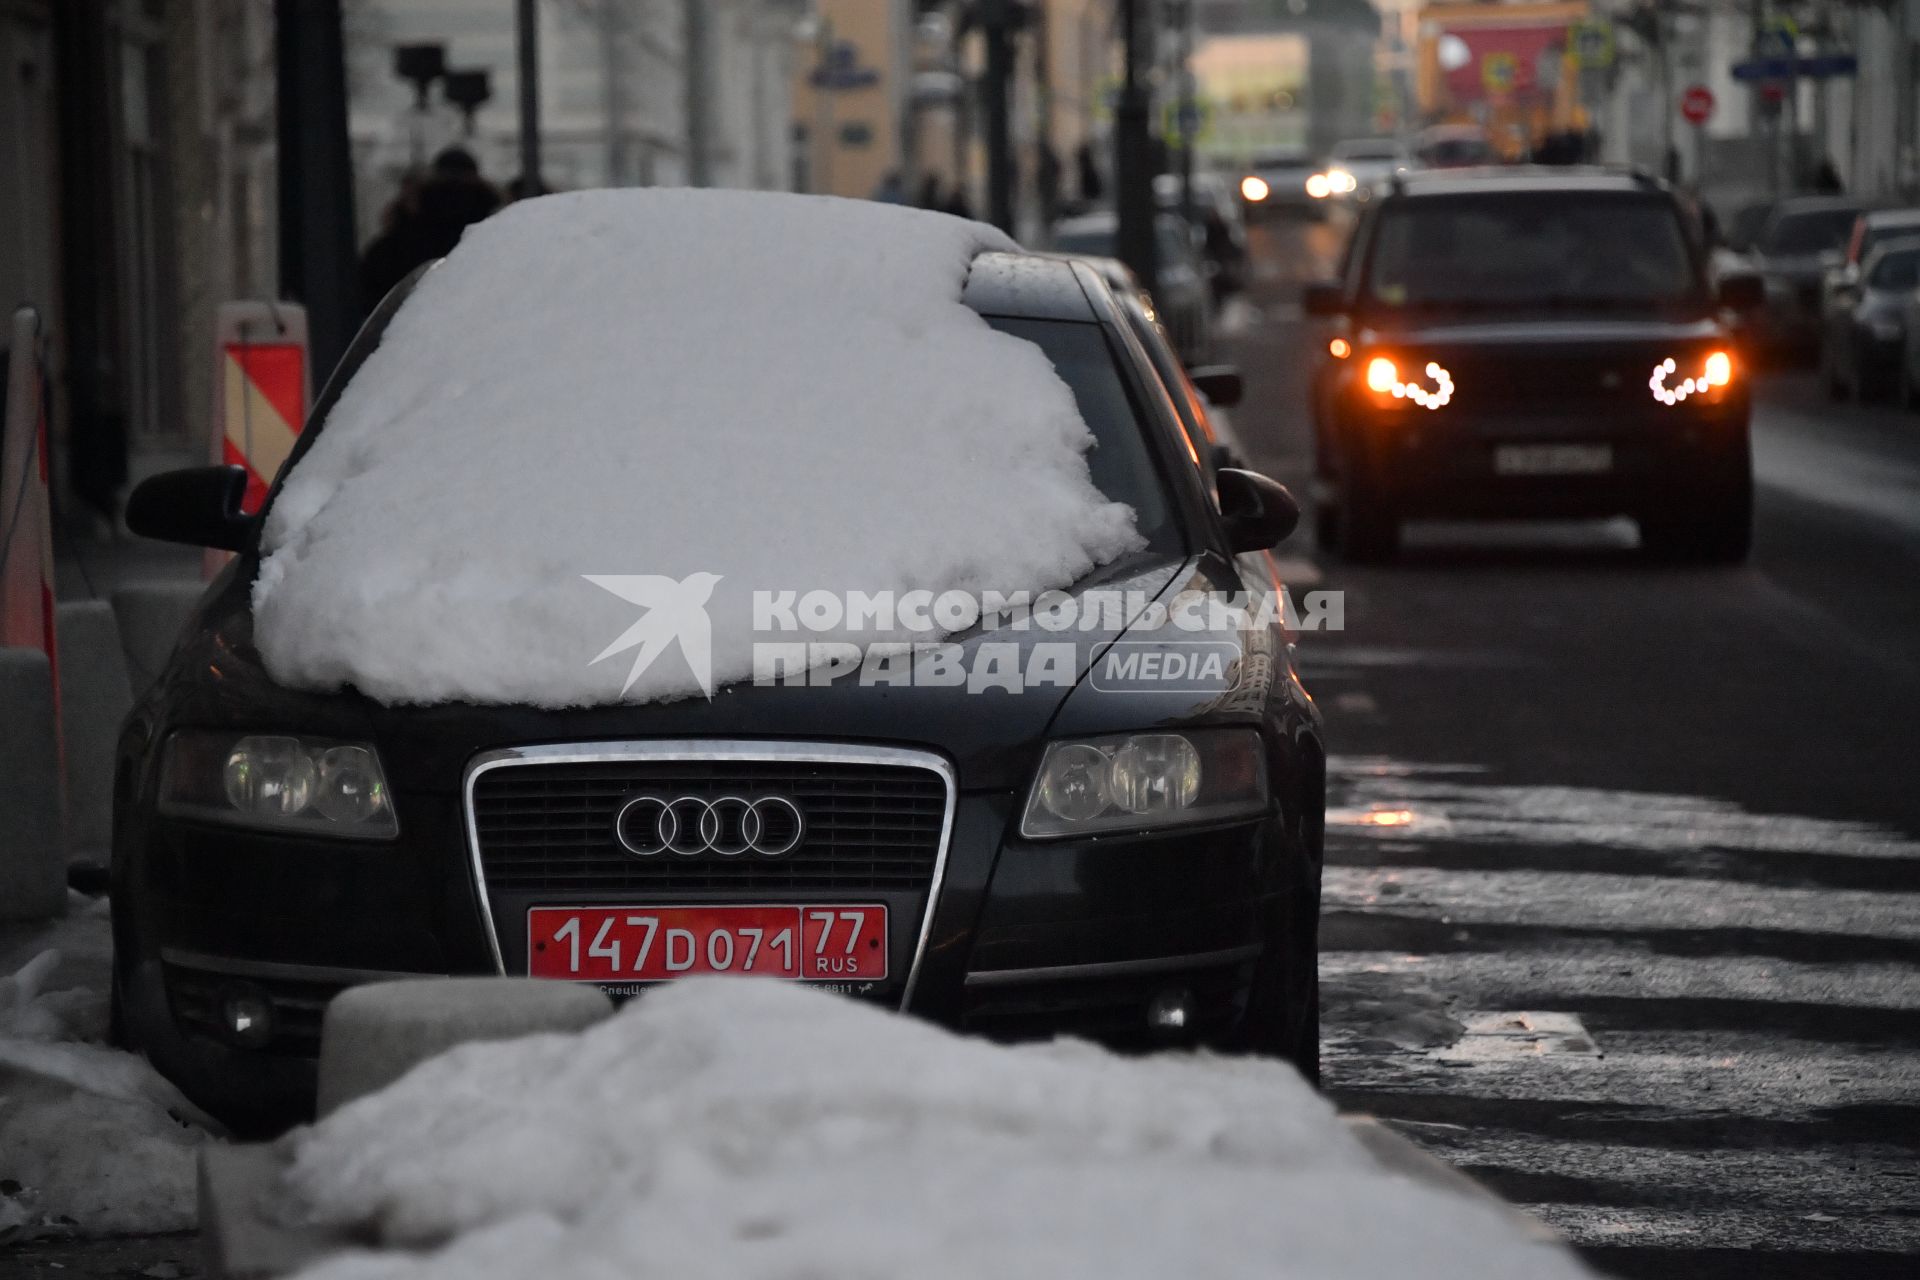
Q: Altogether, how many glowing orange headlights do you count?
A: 2